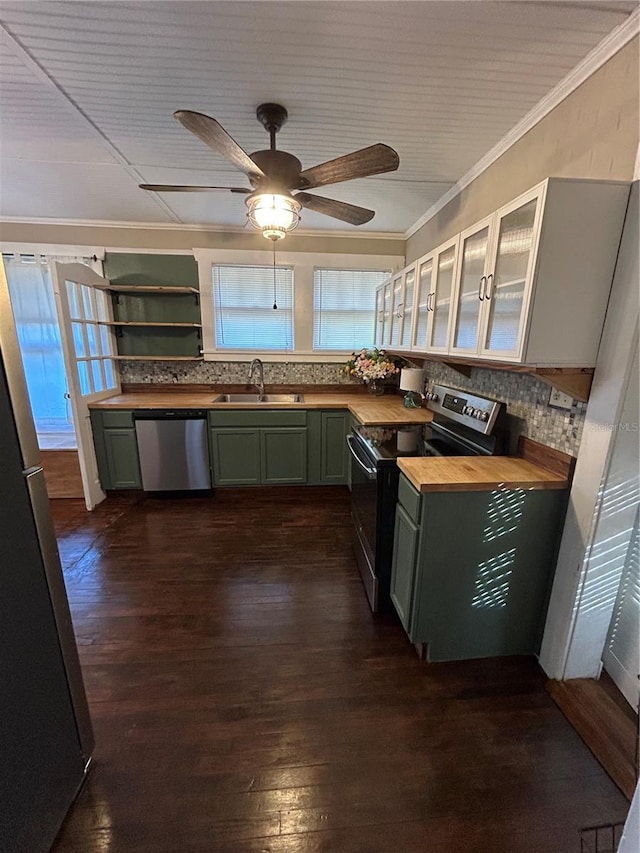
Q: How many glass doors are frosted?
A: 8